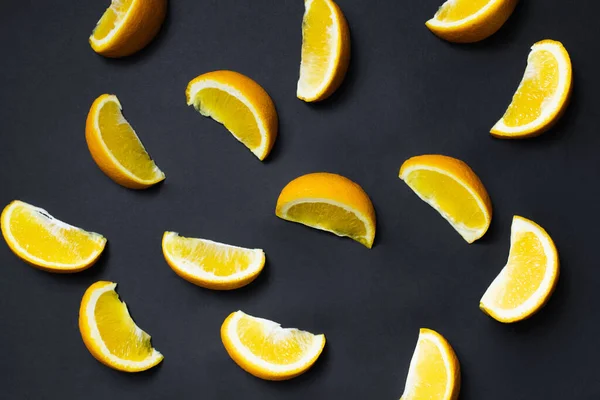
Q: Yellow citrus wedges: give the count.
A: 14